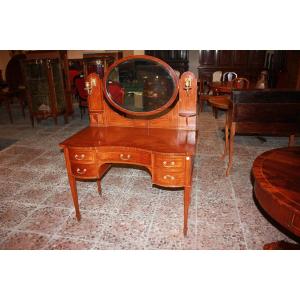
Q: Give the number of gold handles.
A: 5